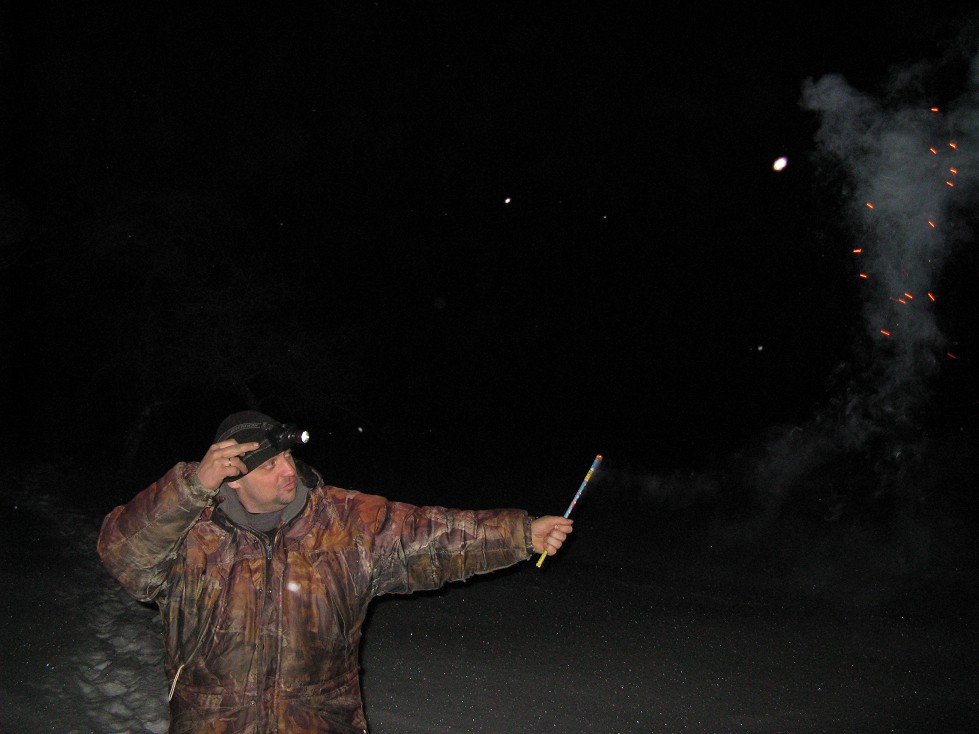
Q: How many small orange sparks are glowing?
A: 14